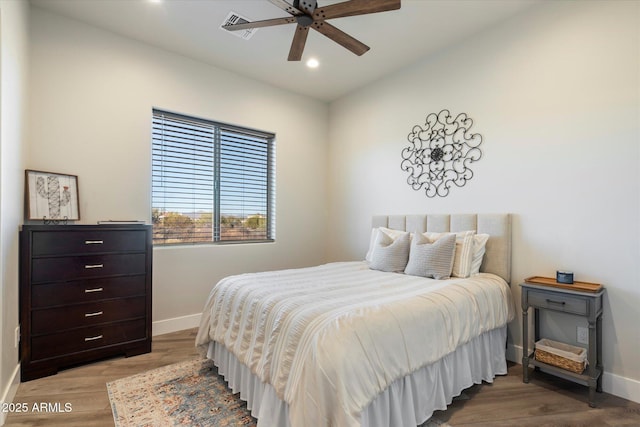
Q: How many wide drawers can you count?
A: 5